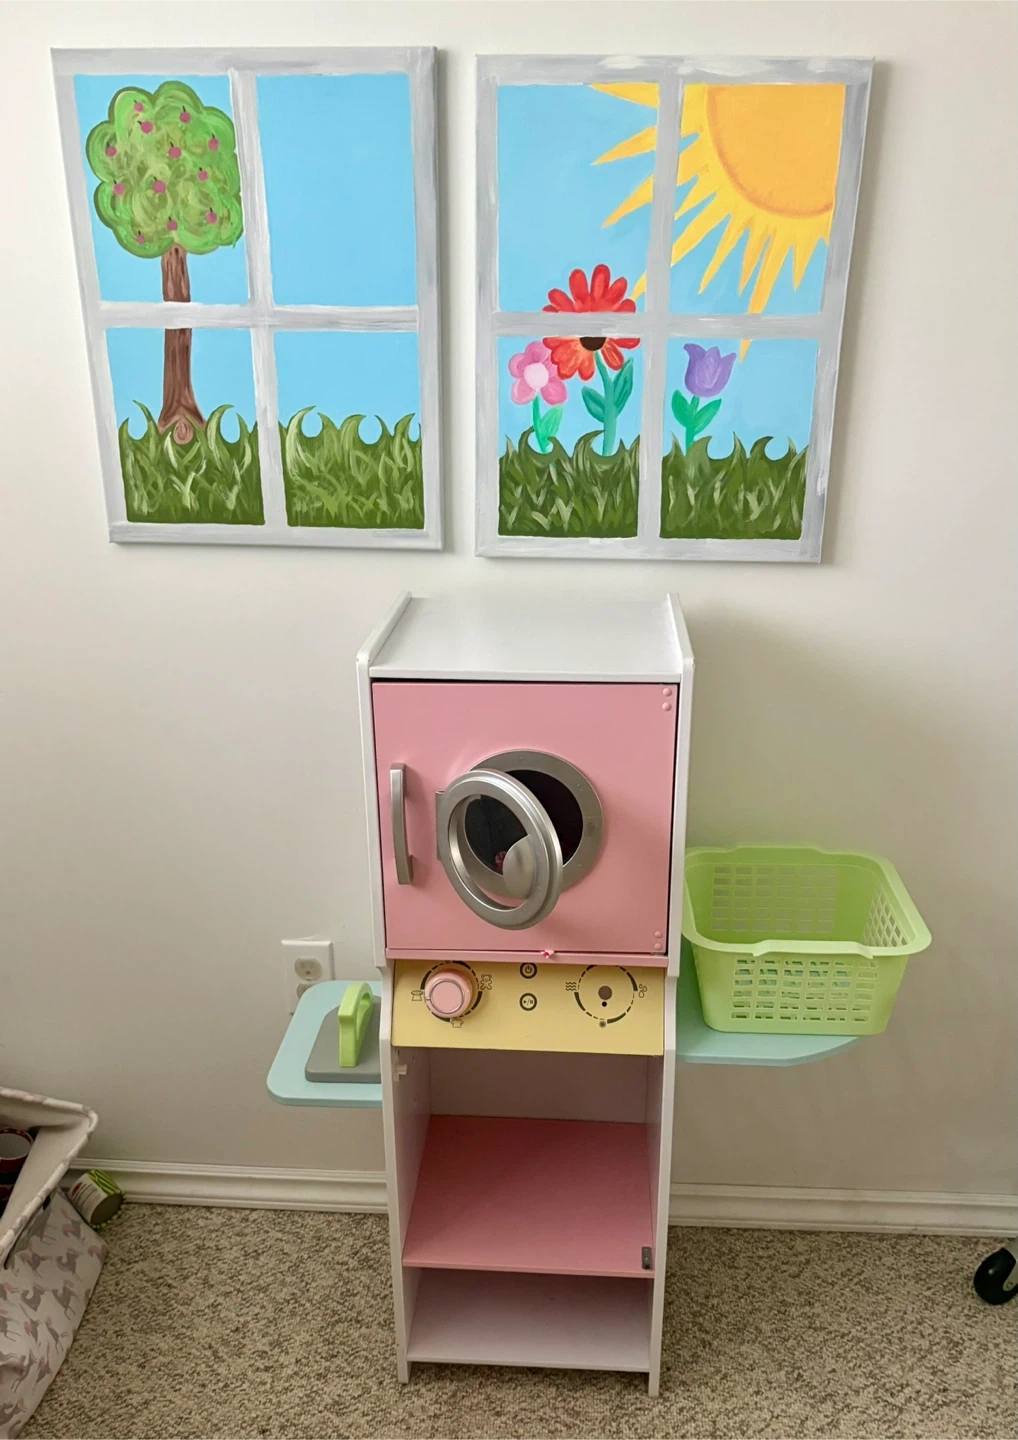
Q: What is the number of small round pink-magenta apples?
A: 12